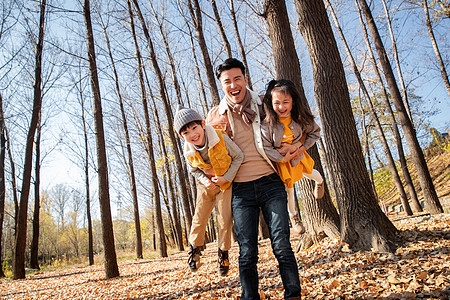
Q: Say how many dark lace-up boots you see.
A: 2